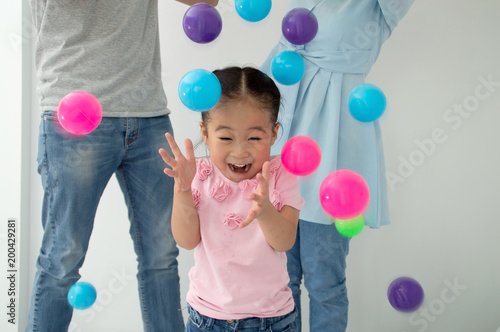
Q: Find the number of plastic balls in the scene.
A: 12